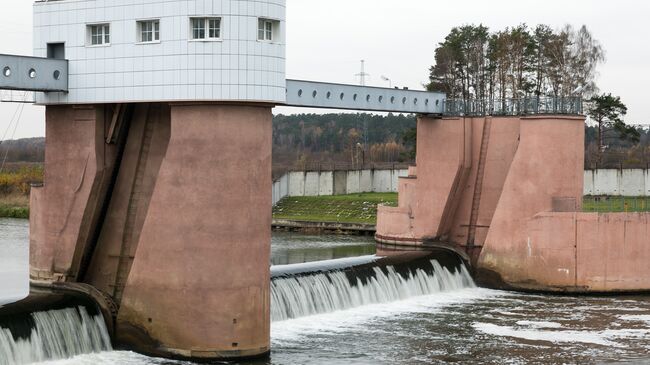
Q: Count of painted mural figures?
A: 0